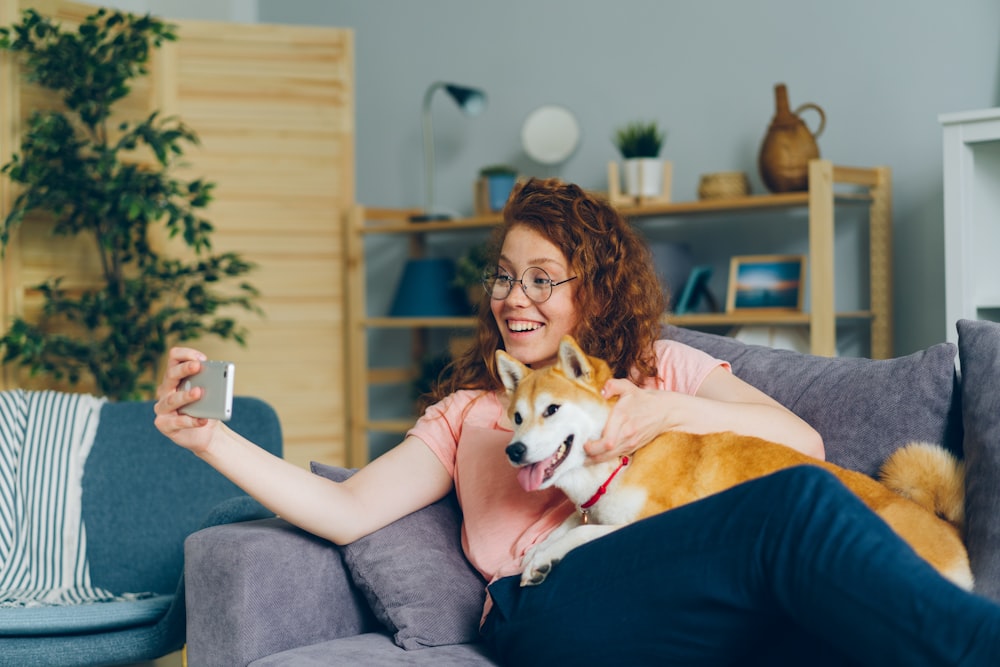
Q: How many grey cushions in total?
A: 3